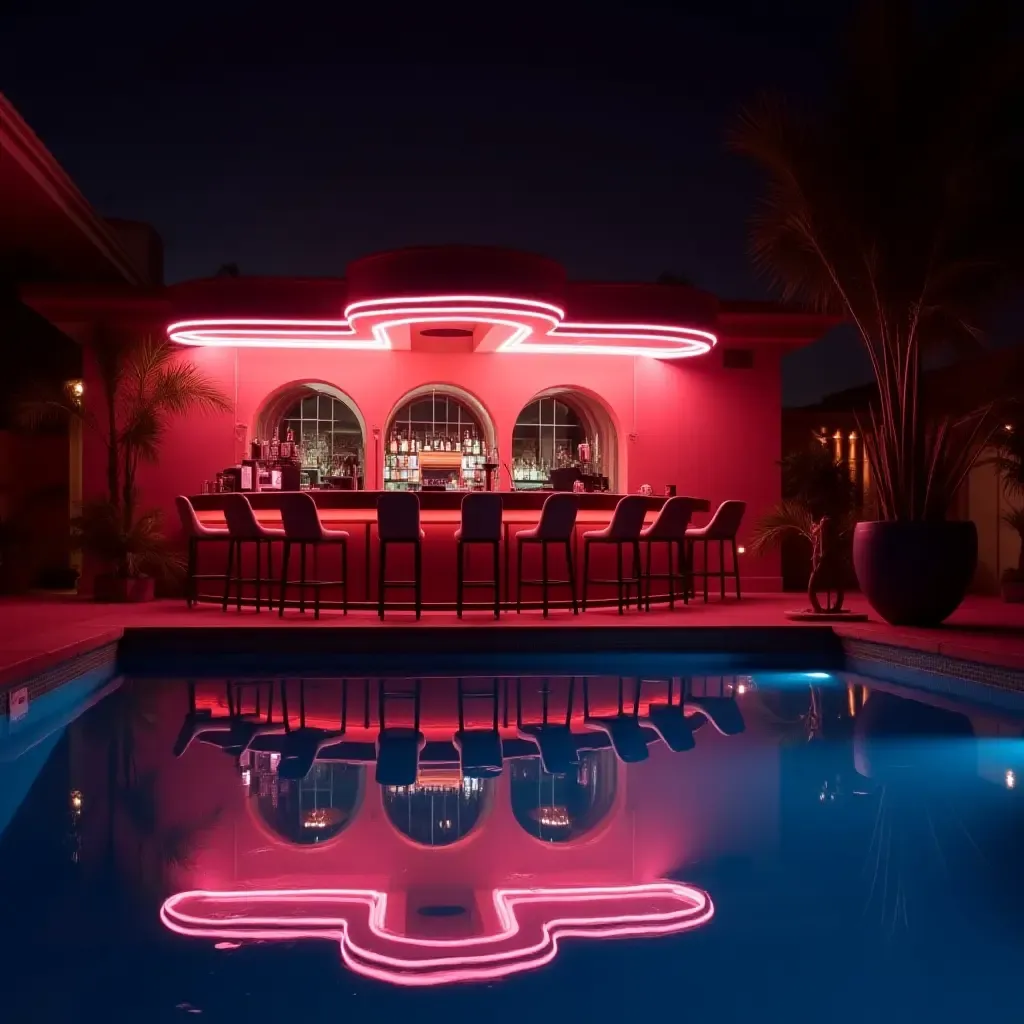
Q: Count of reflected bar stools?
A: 9